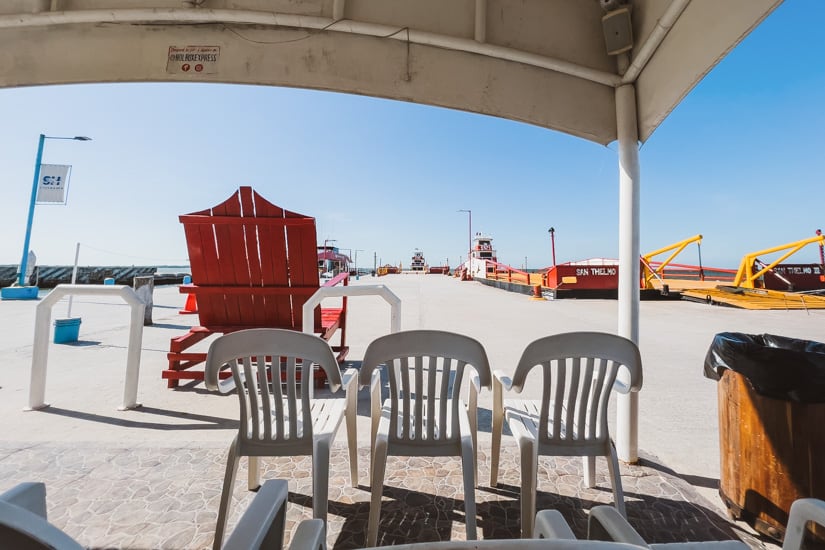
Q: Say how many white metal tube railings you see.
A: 2